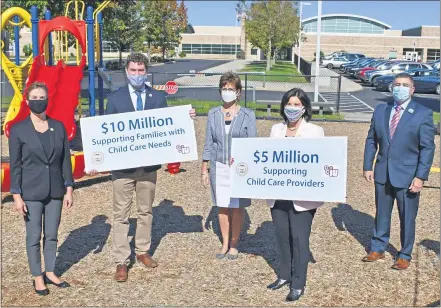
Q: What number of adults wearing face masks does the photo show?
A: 5